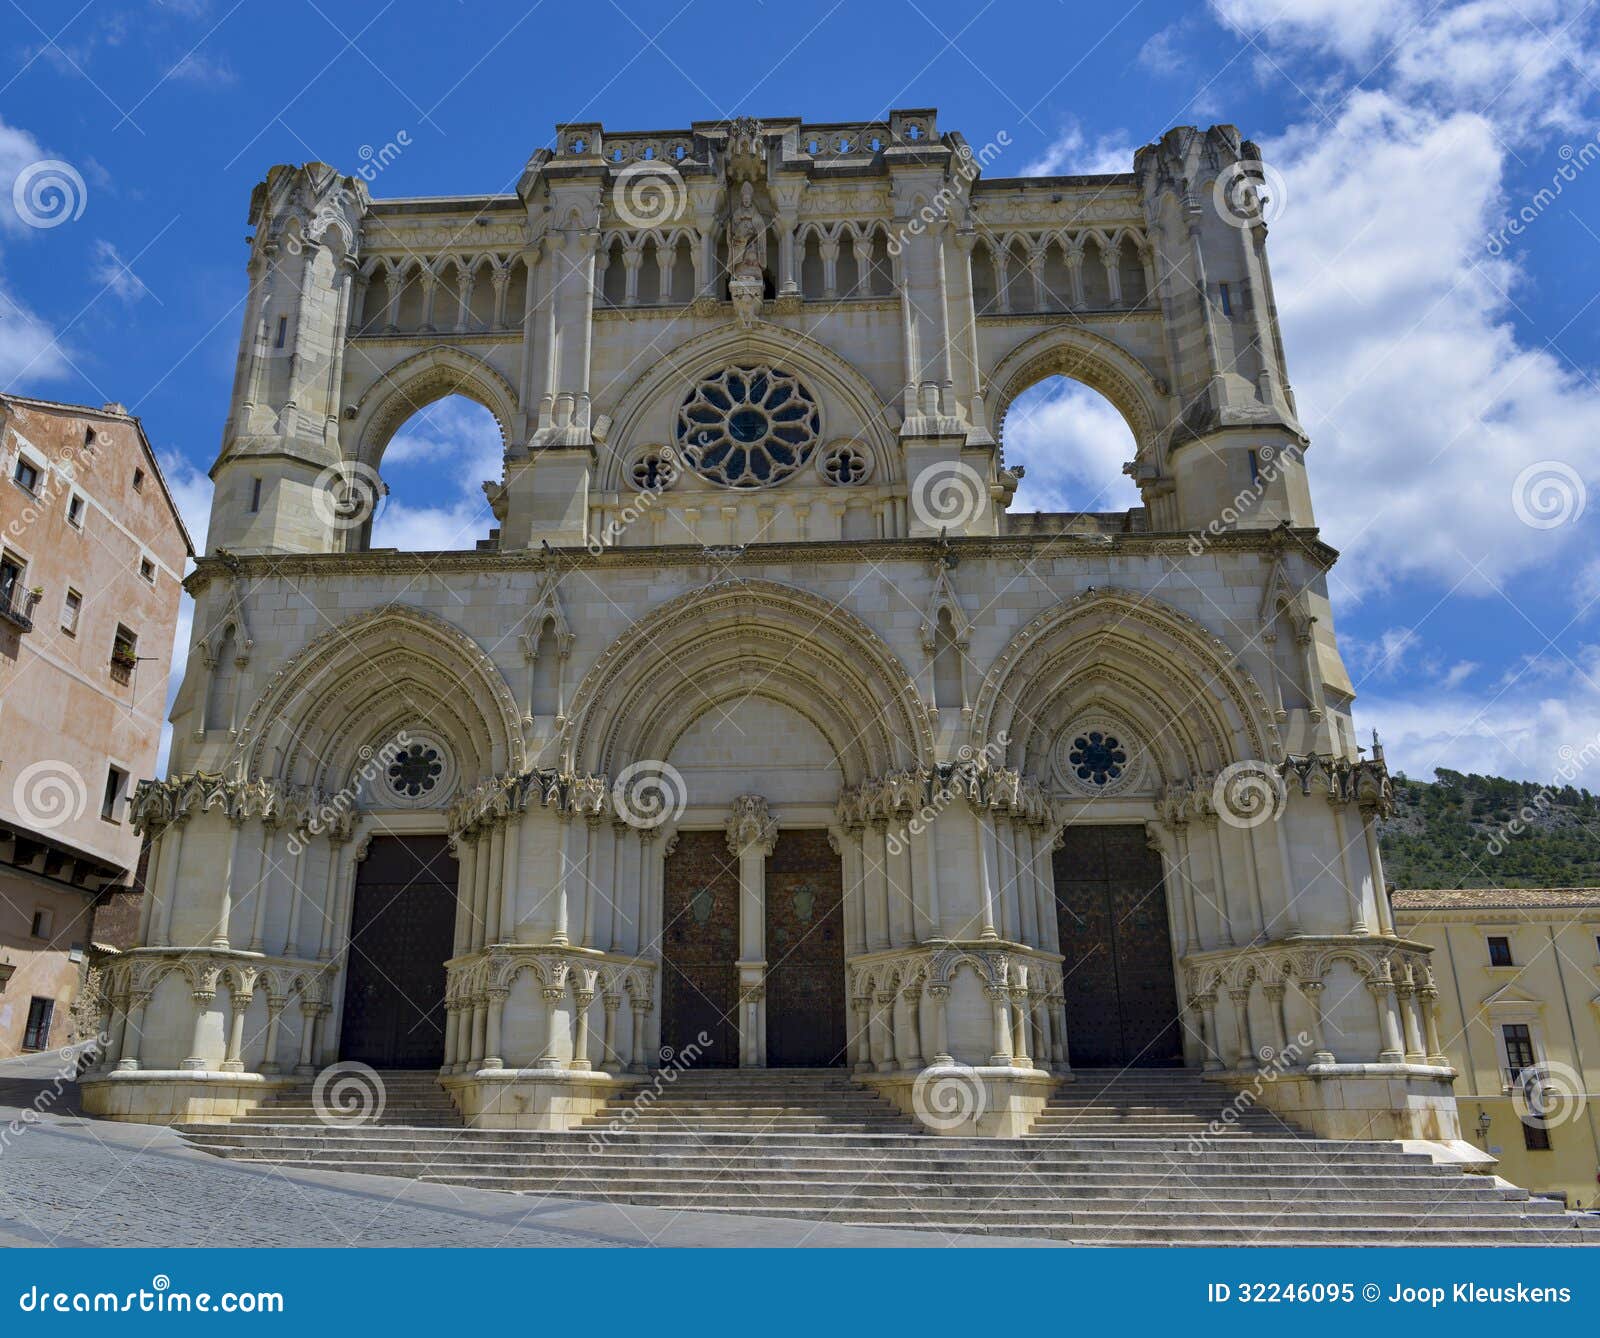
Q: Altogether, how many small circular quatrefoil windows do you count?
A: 2